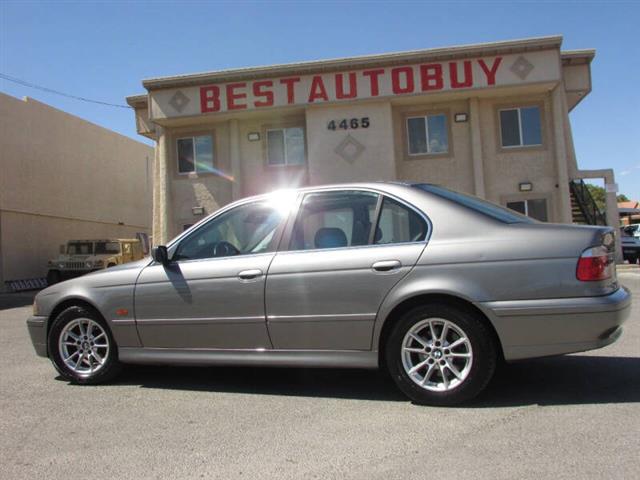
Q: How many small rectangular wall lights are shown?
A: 4